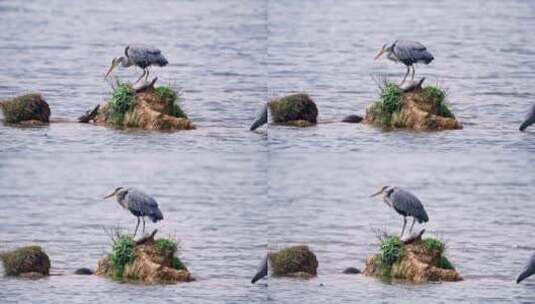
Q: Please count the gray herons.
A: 4